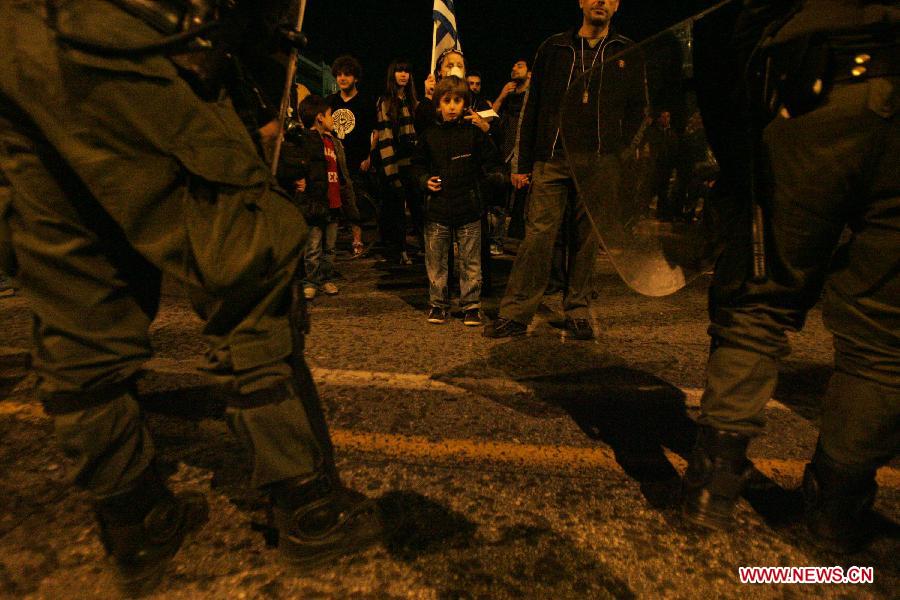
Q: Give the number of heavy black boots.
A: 4